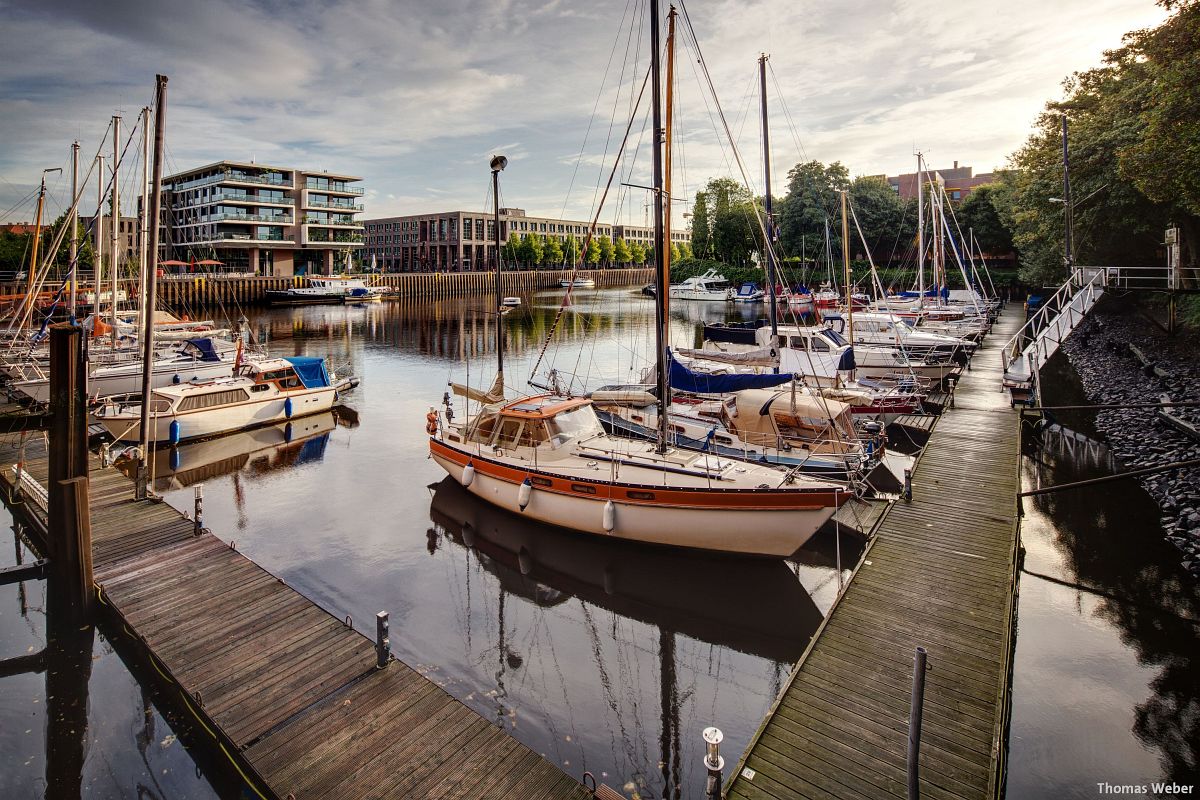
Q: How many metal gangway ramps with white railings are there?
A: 1